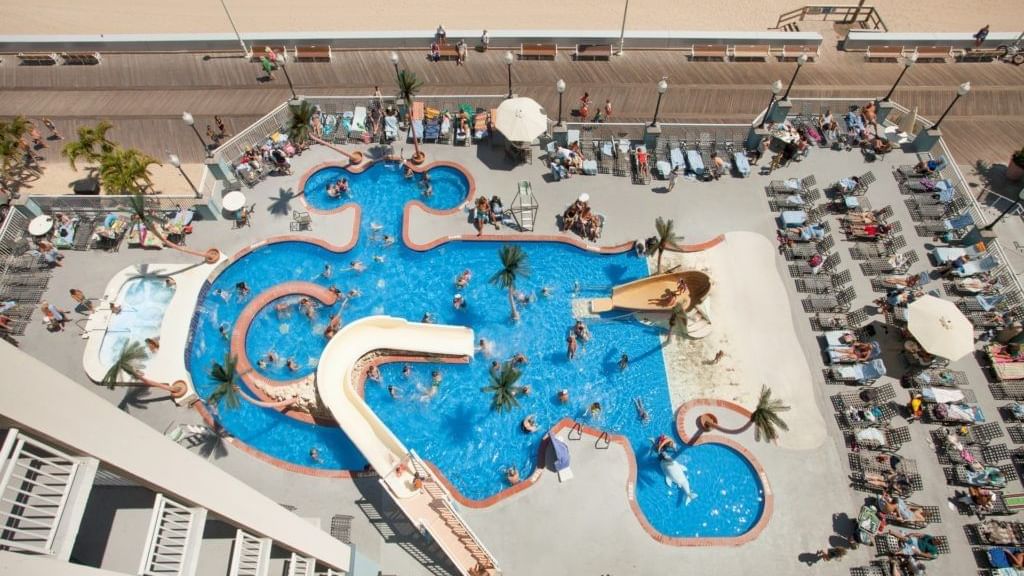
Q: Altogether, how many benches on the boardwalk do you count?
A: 13